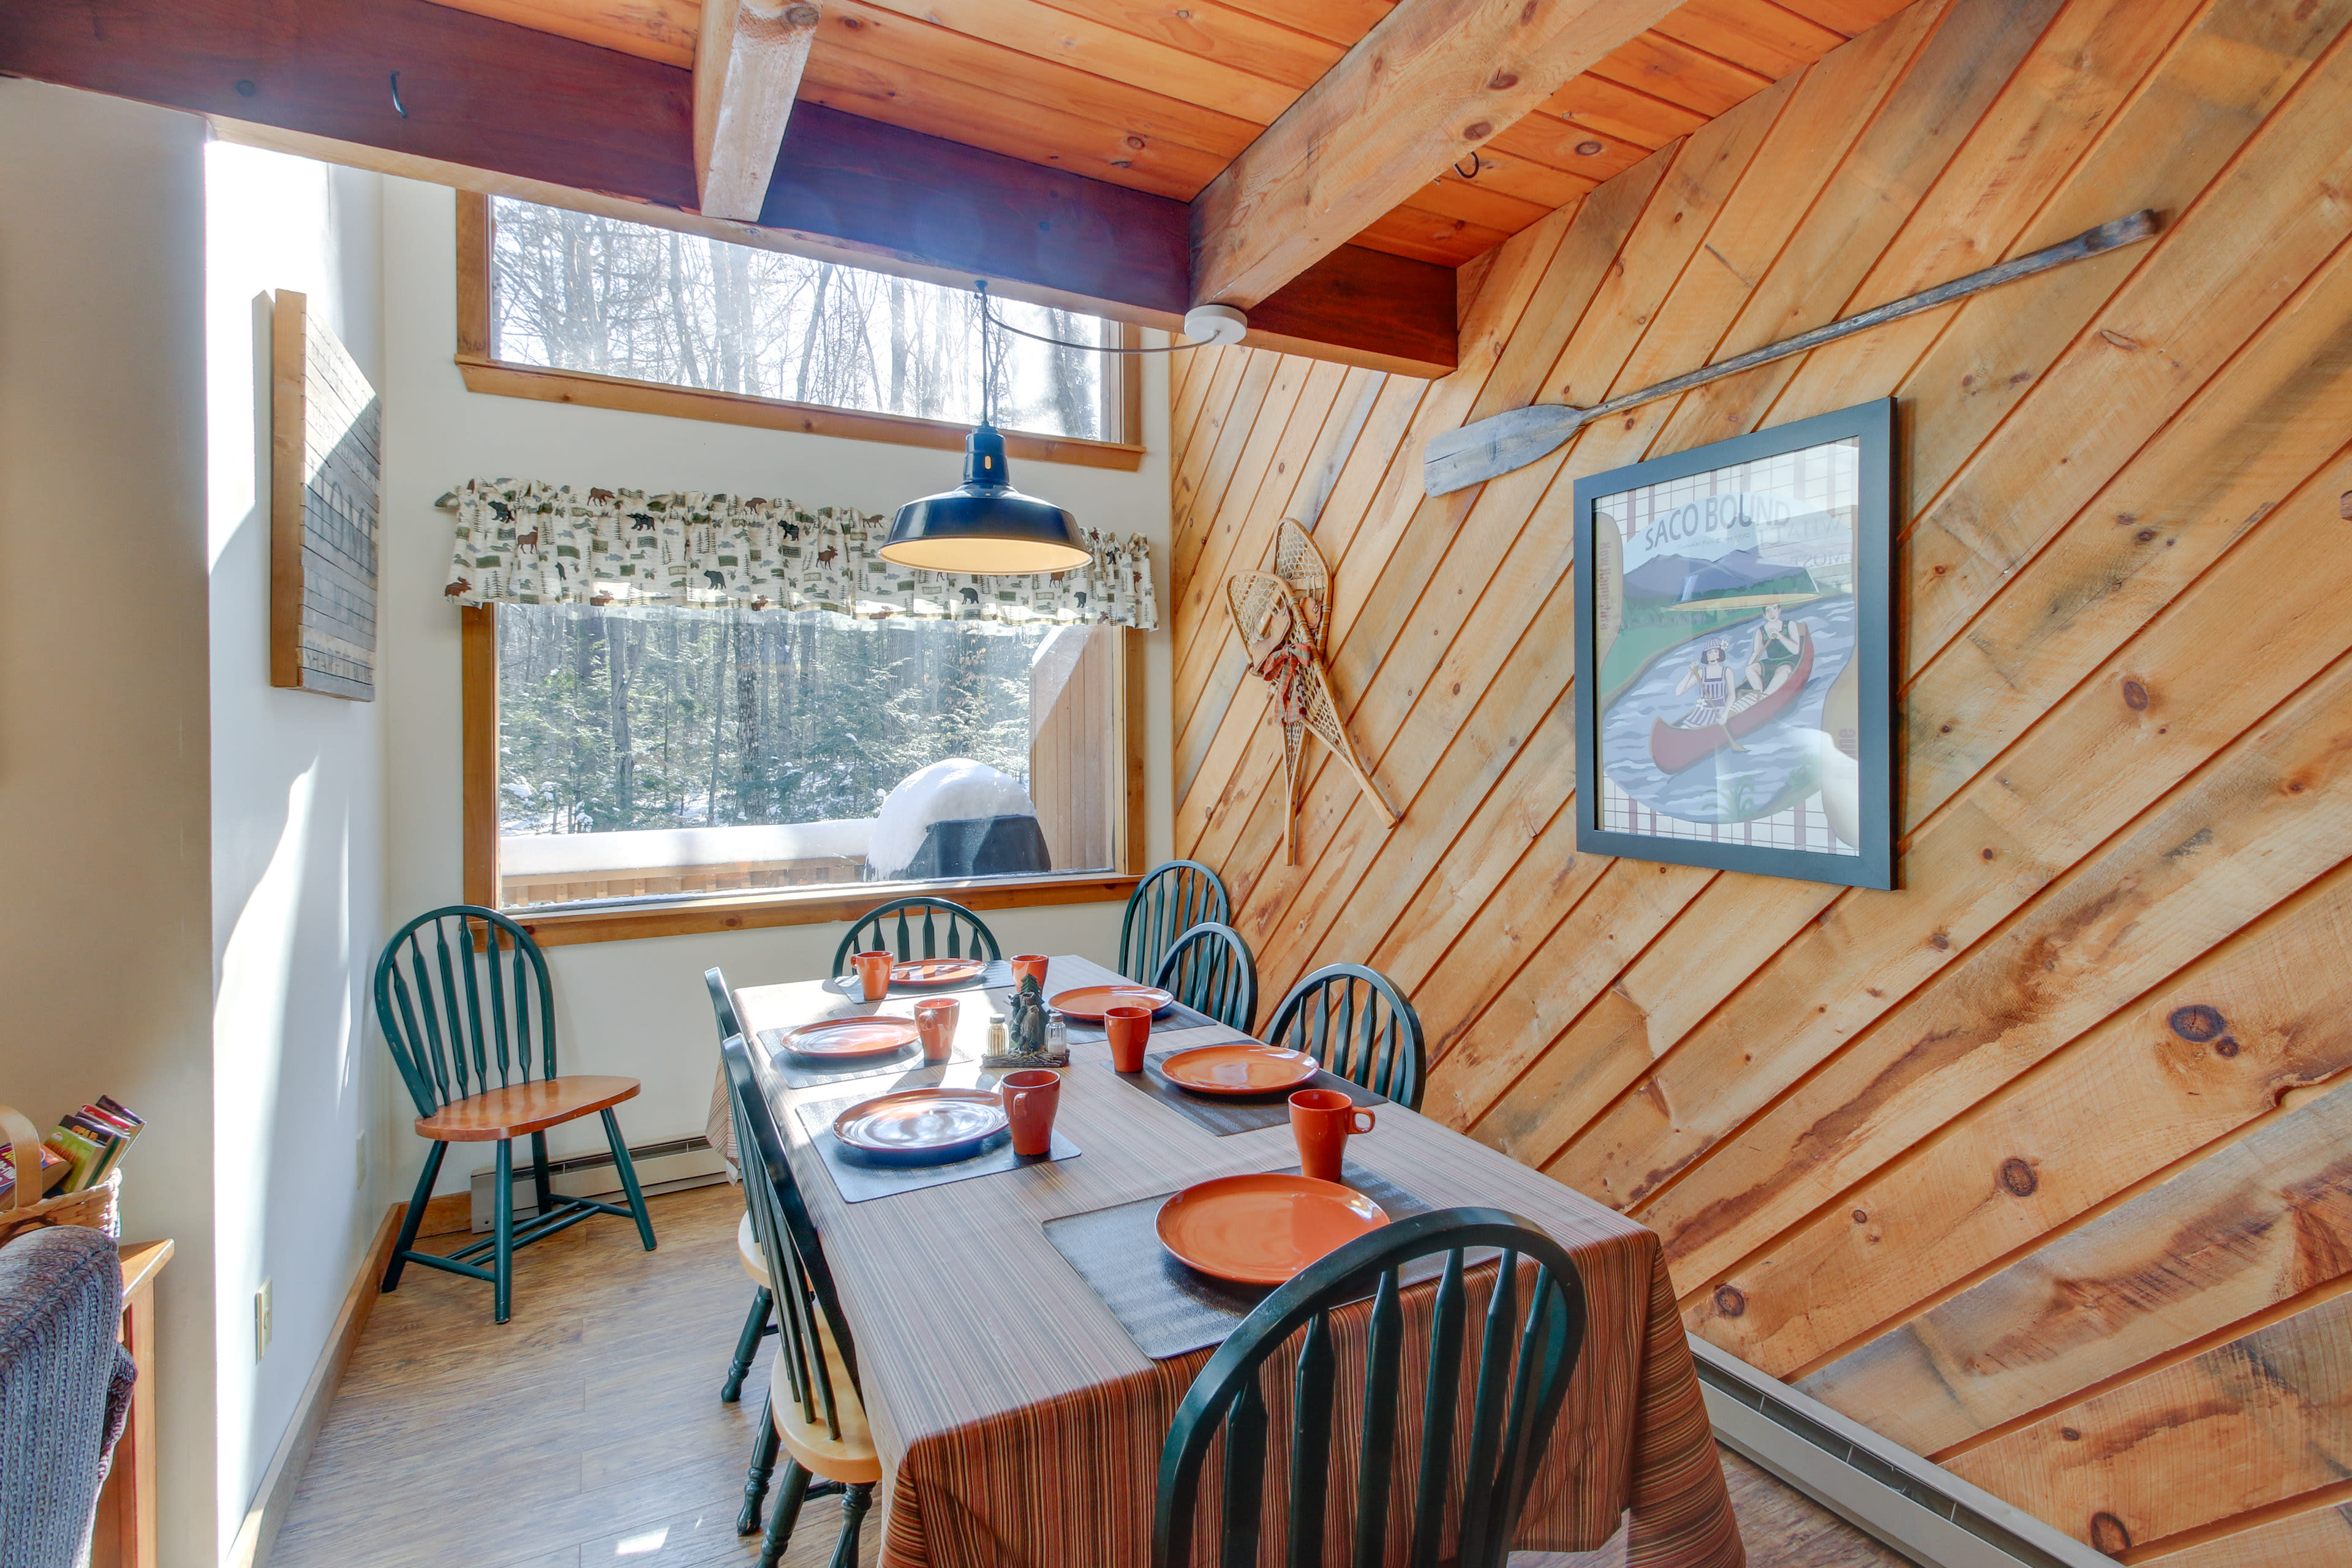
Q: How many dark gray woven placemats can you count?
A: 6